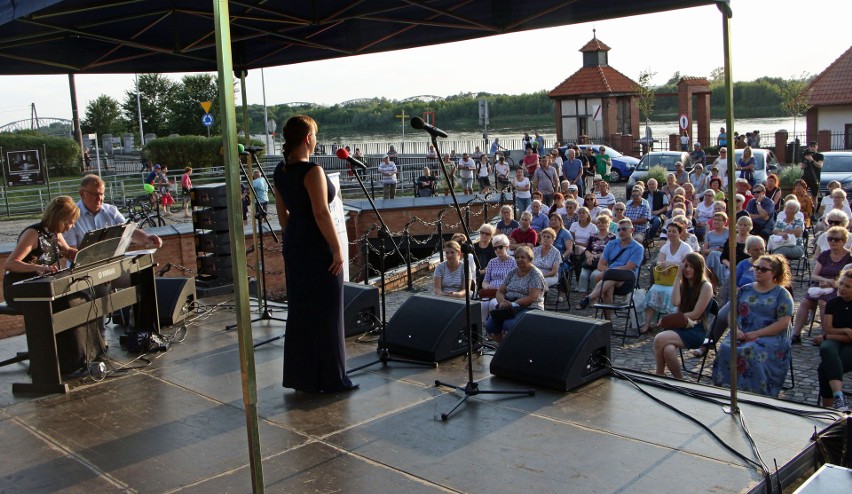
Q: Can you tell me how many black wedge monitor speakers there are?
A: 4